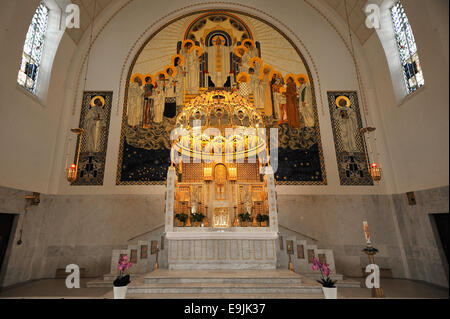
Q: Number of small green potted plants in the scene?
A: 4